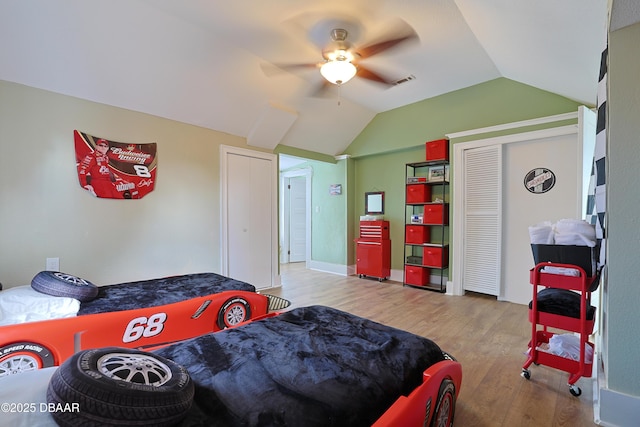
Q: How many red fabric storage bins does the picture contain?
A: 6